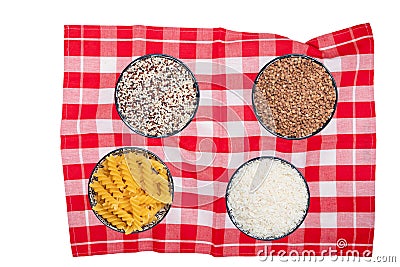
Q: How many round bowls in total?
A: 4